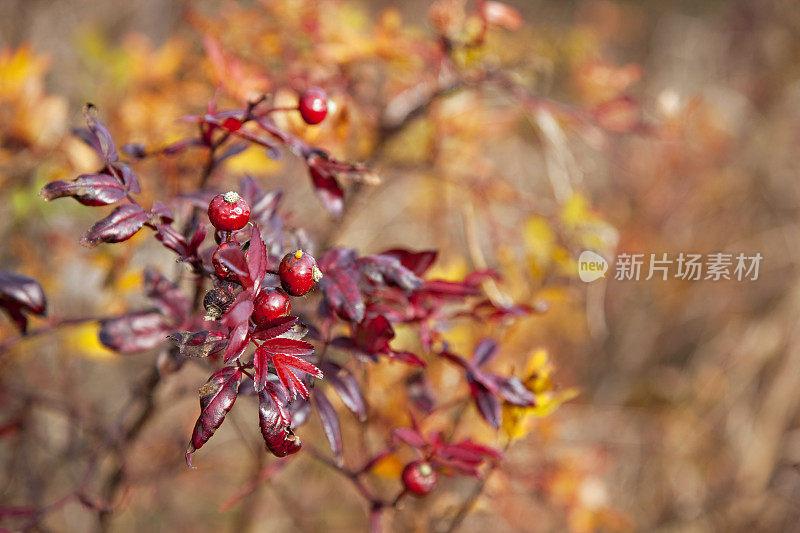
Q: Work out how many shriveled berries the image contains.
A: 1